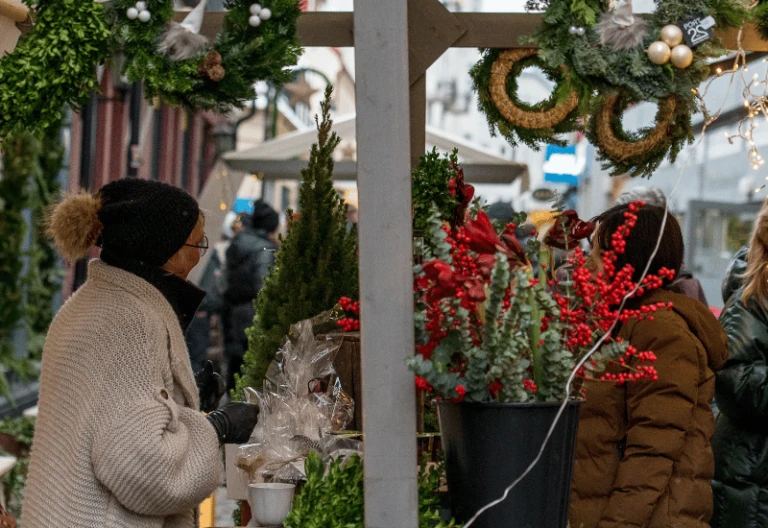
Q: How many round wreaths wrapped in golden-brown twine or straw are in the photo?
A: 2